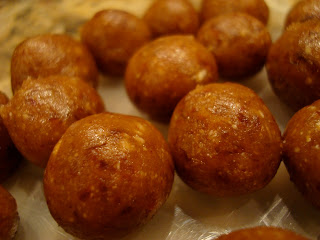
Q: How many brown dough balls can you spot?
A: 15